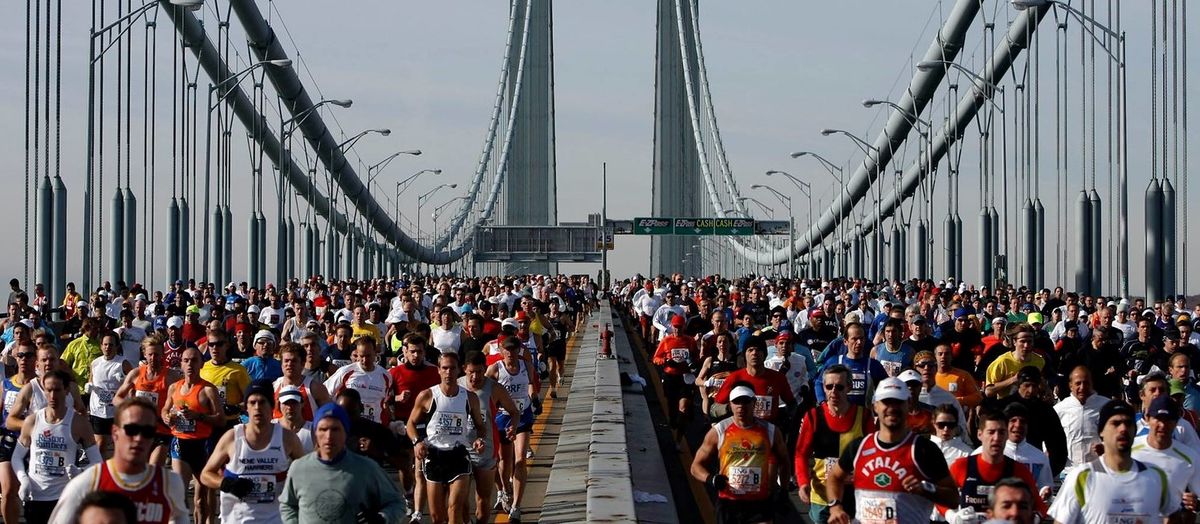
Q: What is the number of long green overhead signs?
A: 3